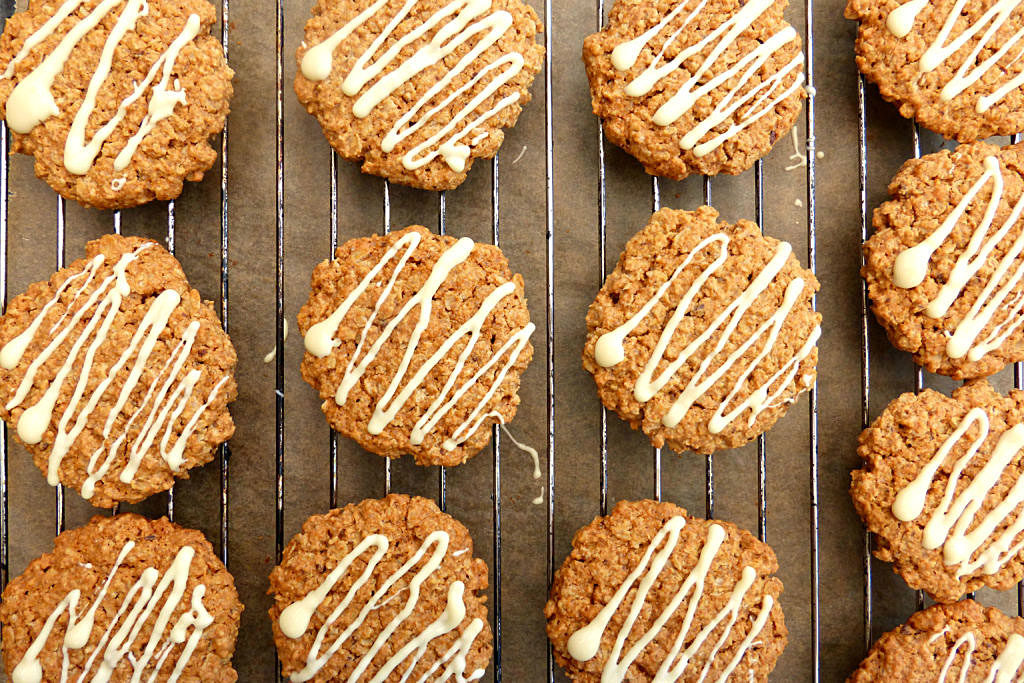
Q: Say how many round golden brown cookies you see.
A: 13